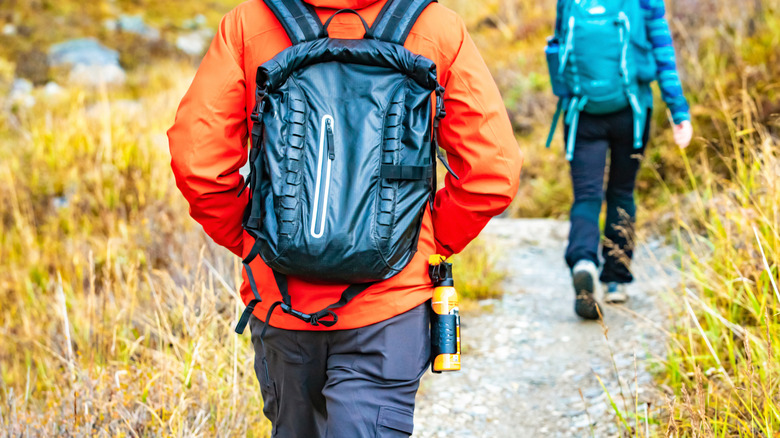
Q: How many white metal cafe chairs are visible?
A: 0